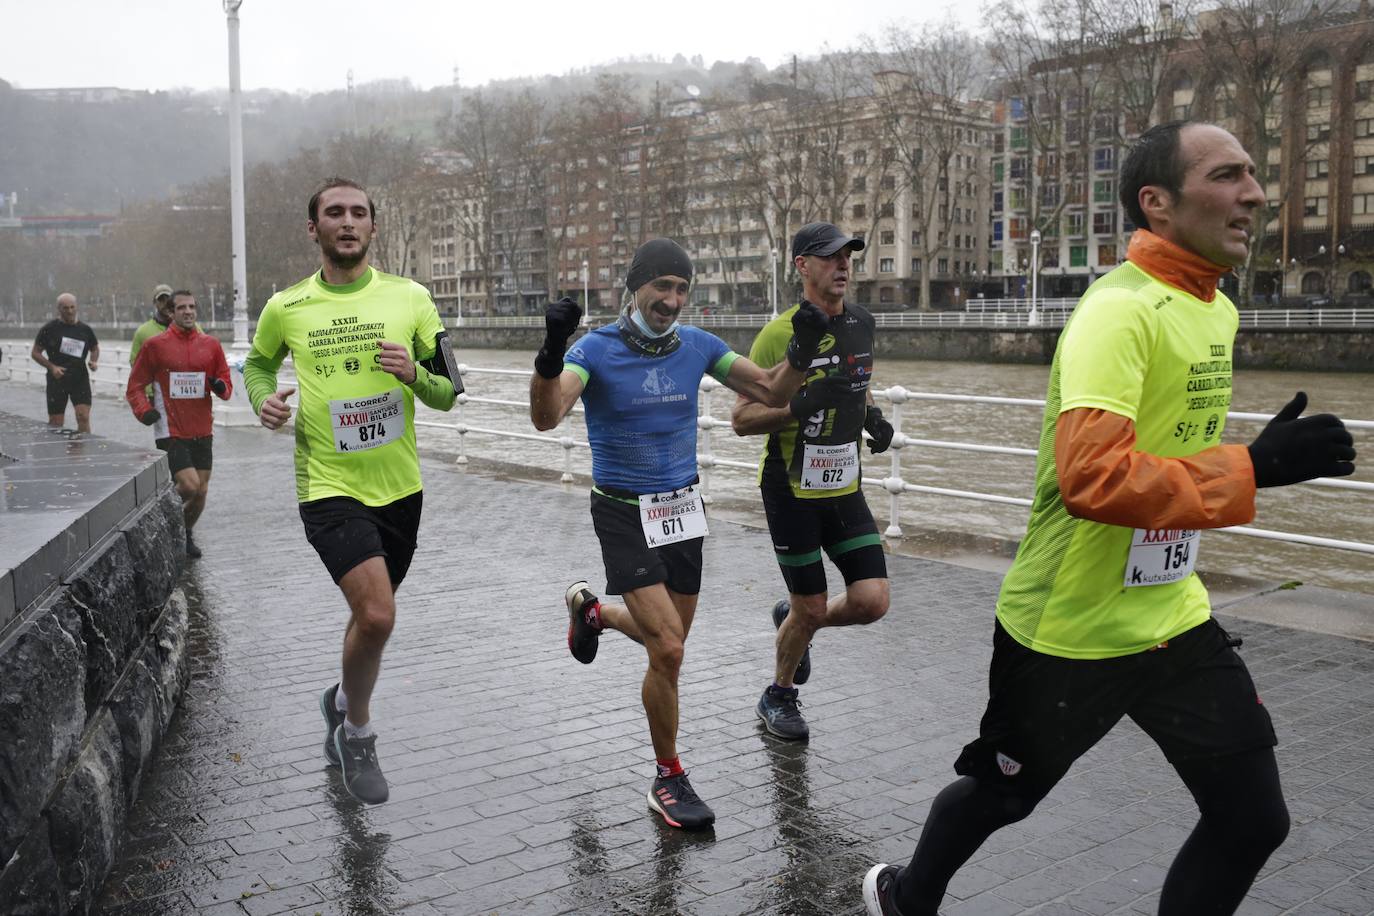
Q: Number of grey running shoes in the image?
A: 2